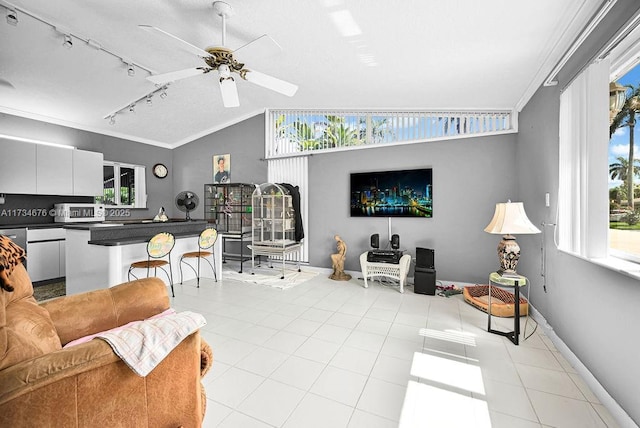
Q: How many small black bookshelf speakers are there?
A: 2